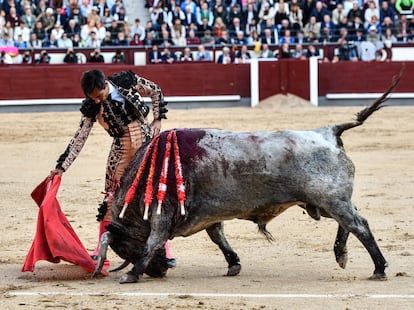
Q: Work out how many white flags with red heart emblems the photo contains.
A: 0